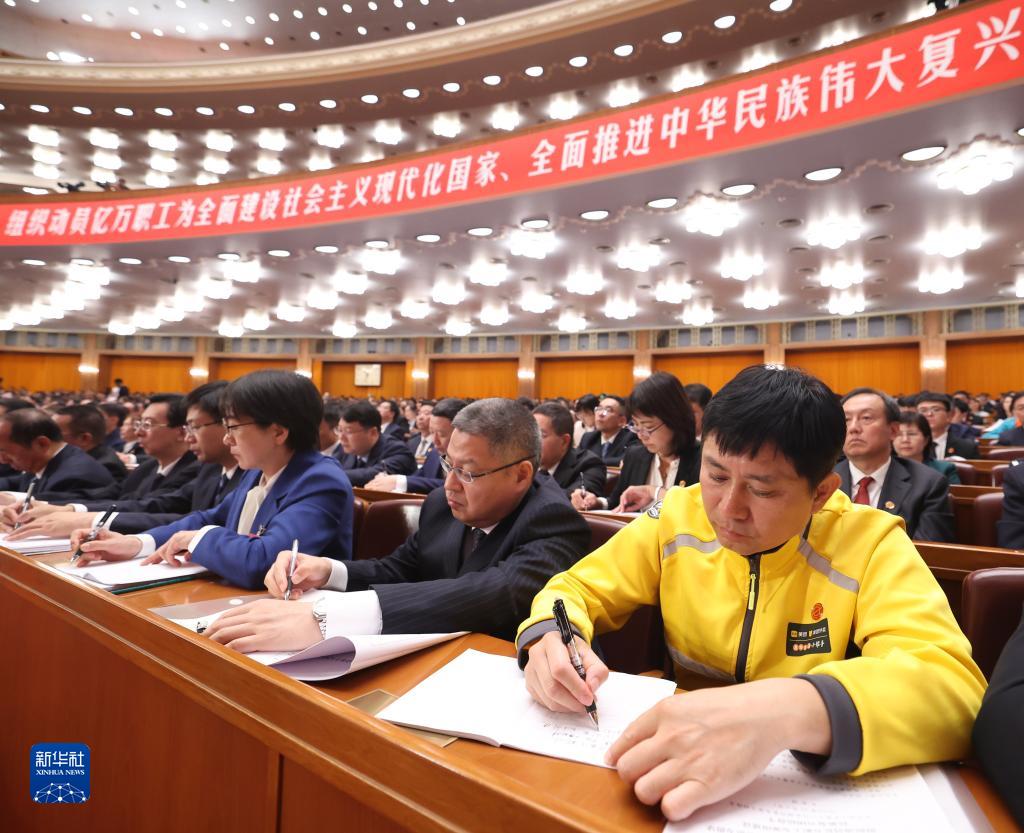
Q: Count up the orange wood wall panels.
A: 9